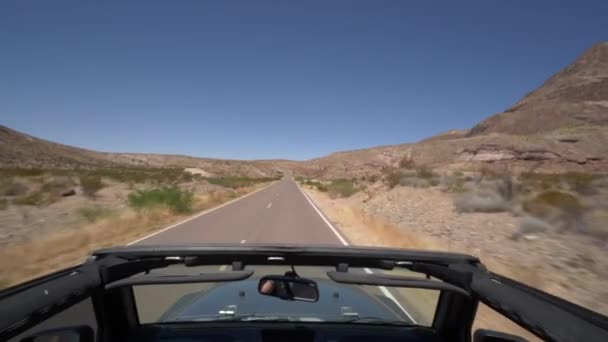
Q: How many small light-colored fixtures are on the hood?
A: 2